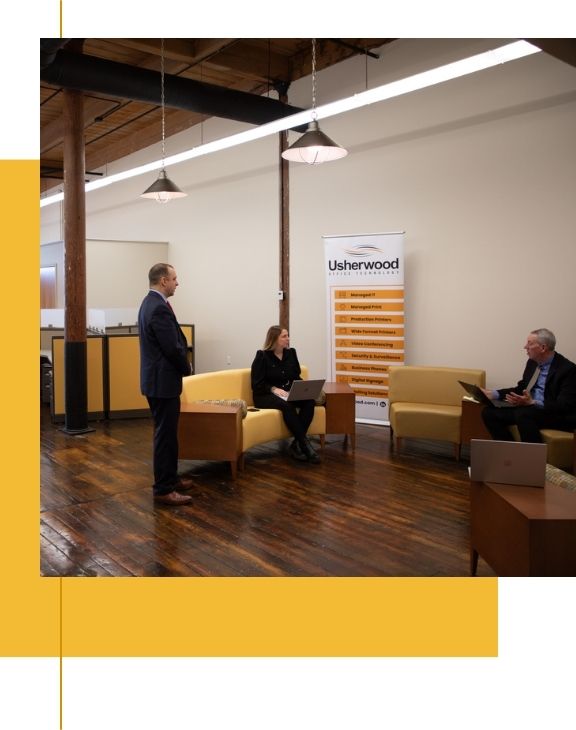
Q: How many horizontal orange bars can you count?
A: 9